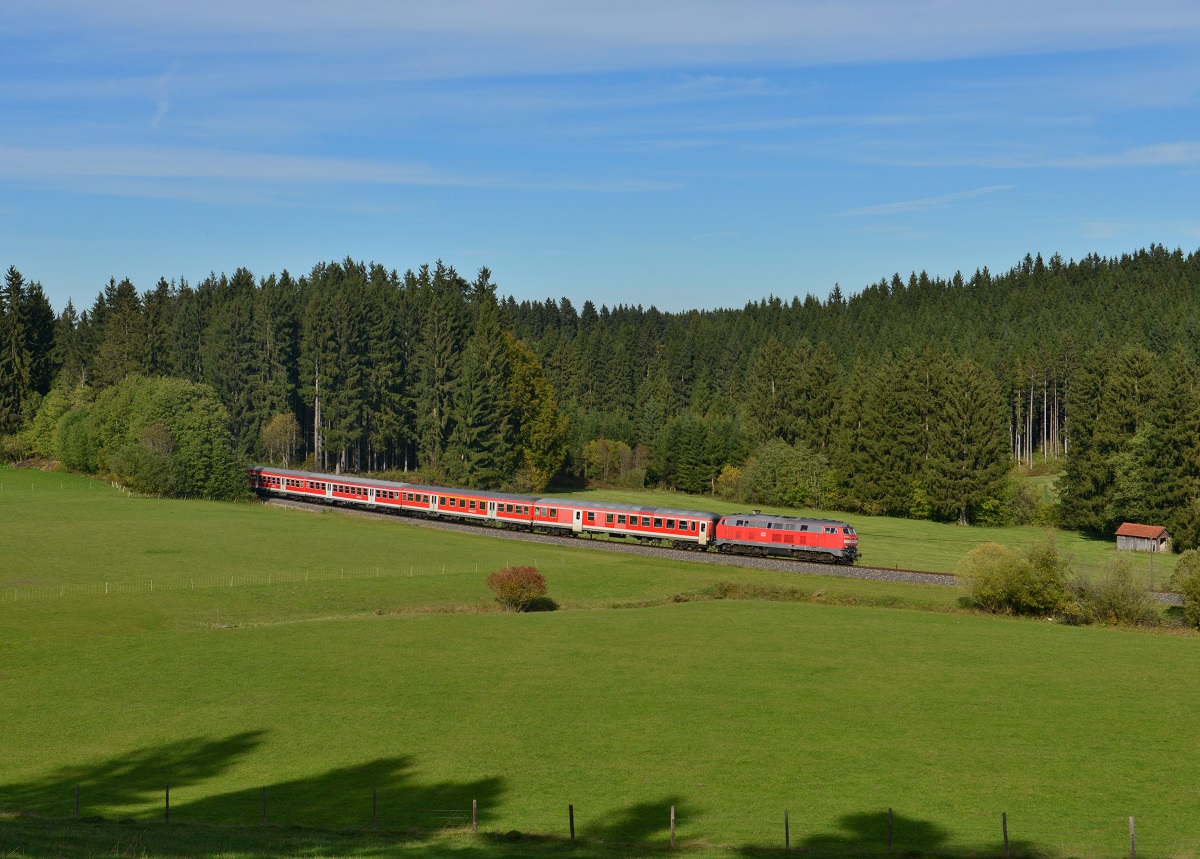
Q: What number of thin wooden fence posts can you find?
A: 11